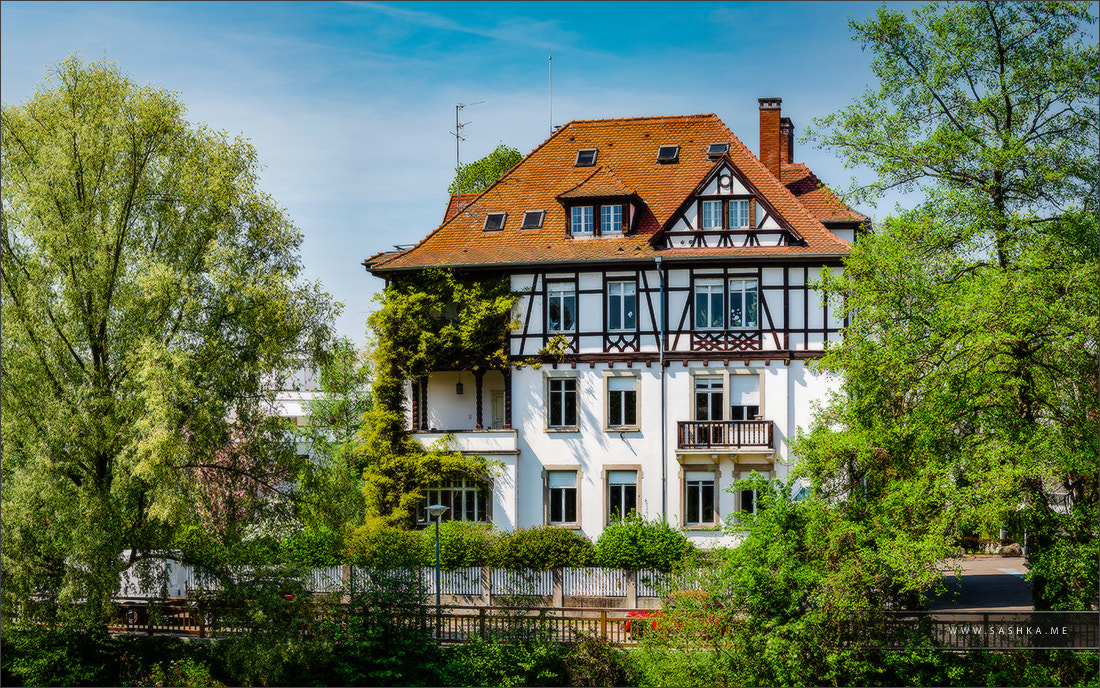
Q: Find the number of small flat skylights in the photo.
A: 5